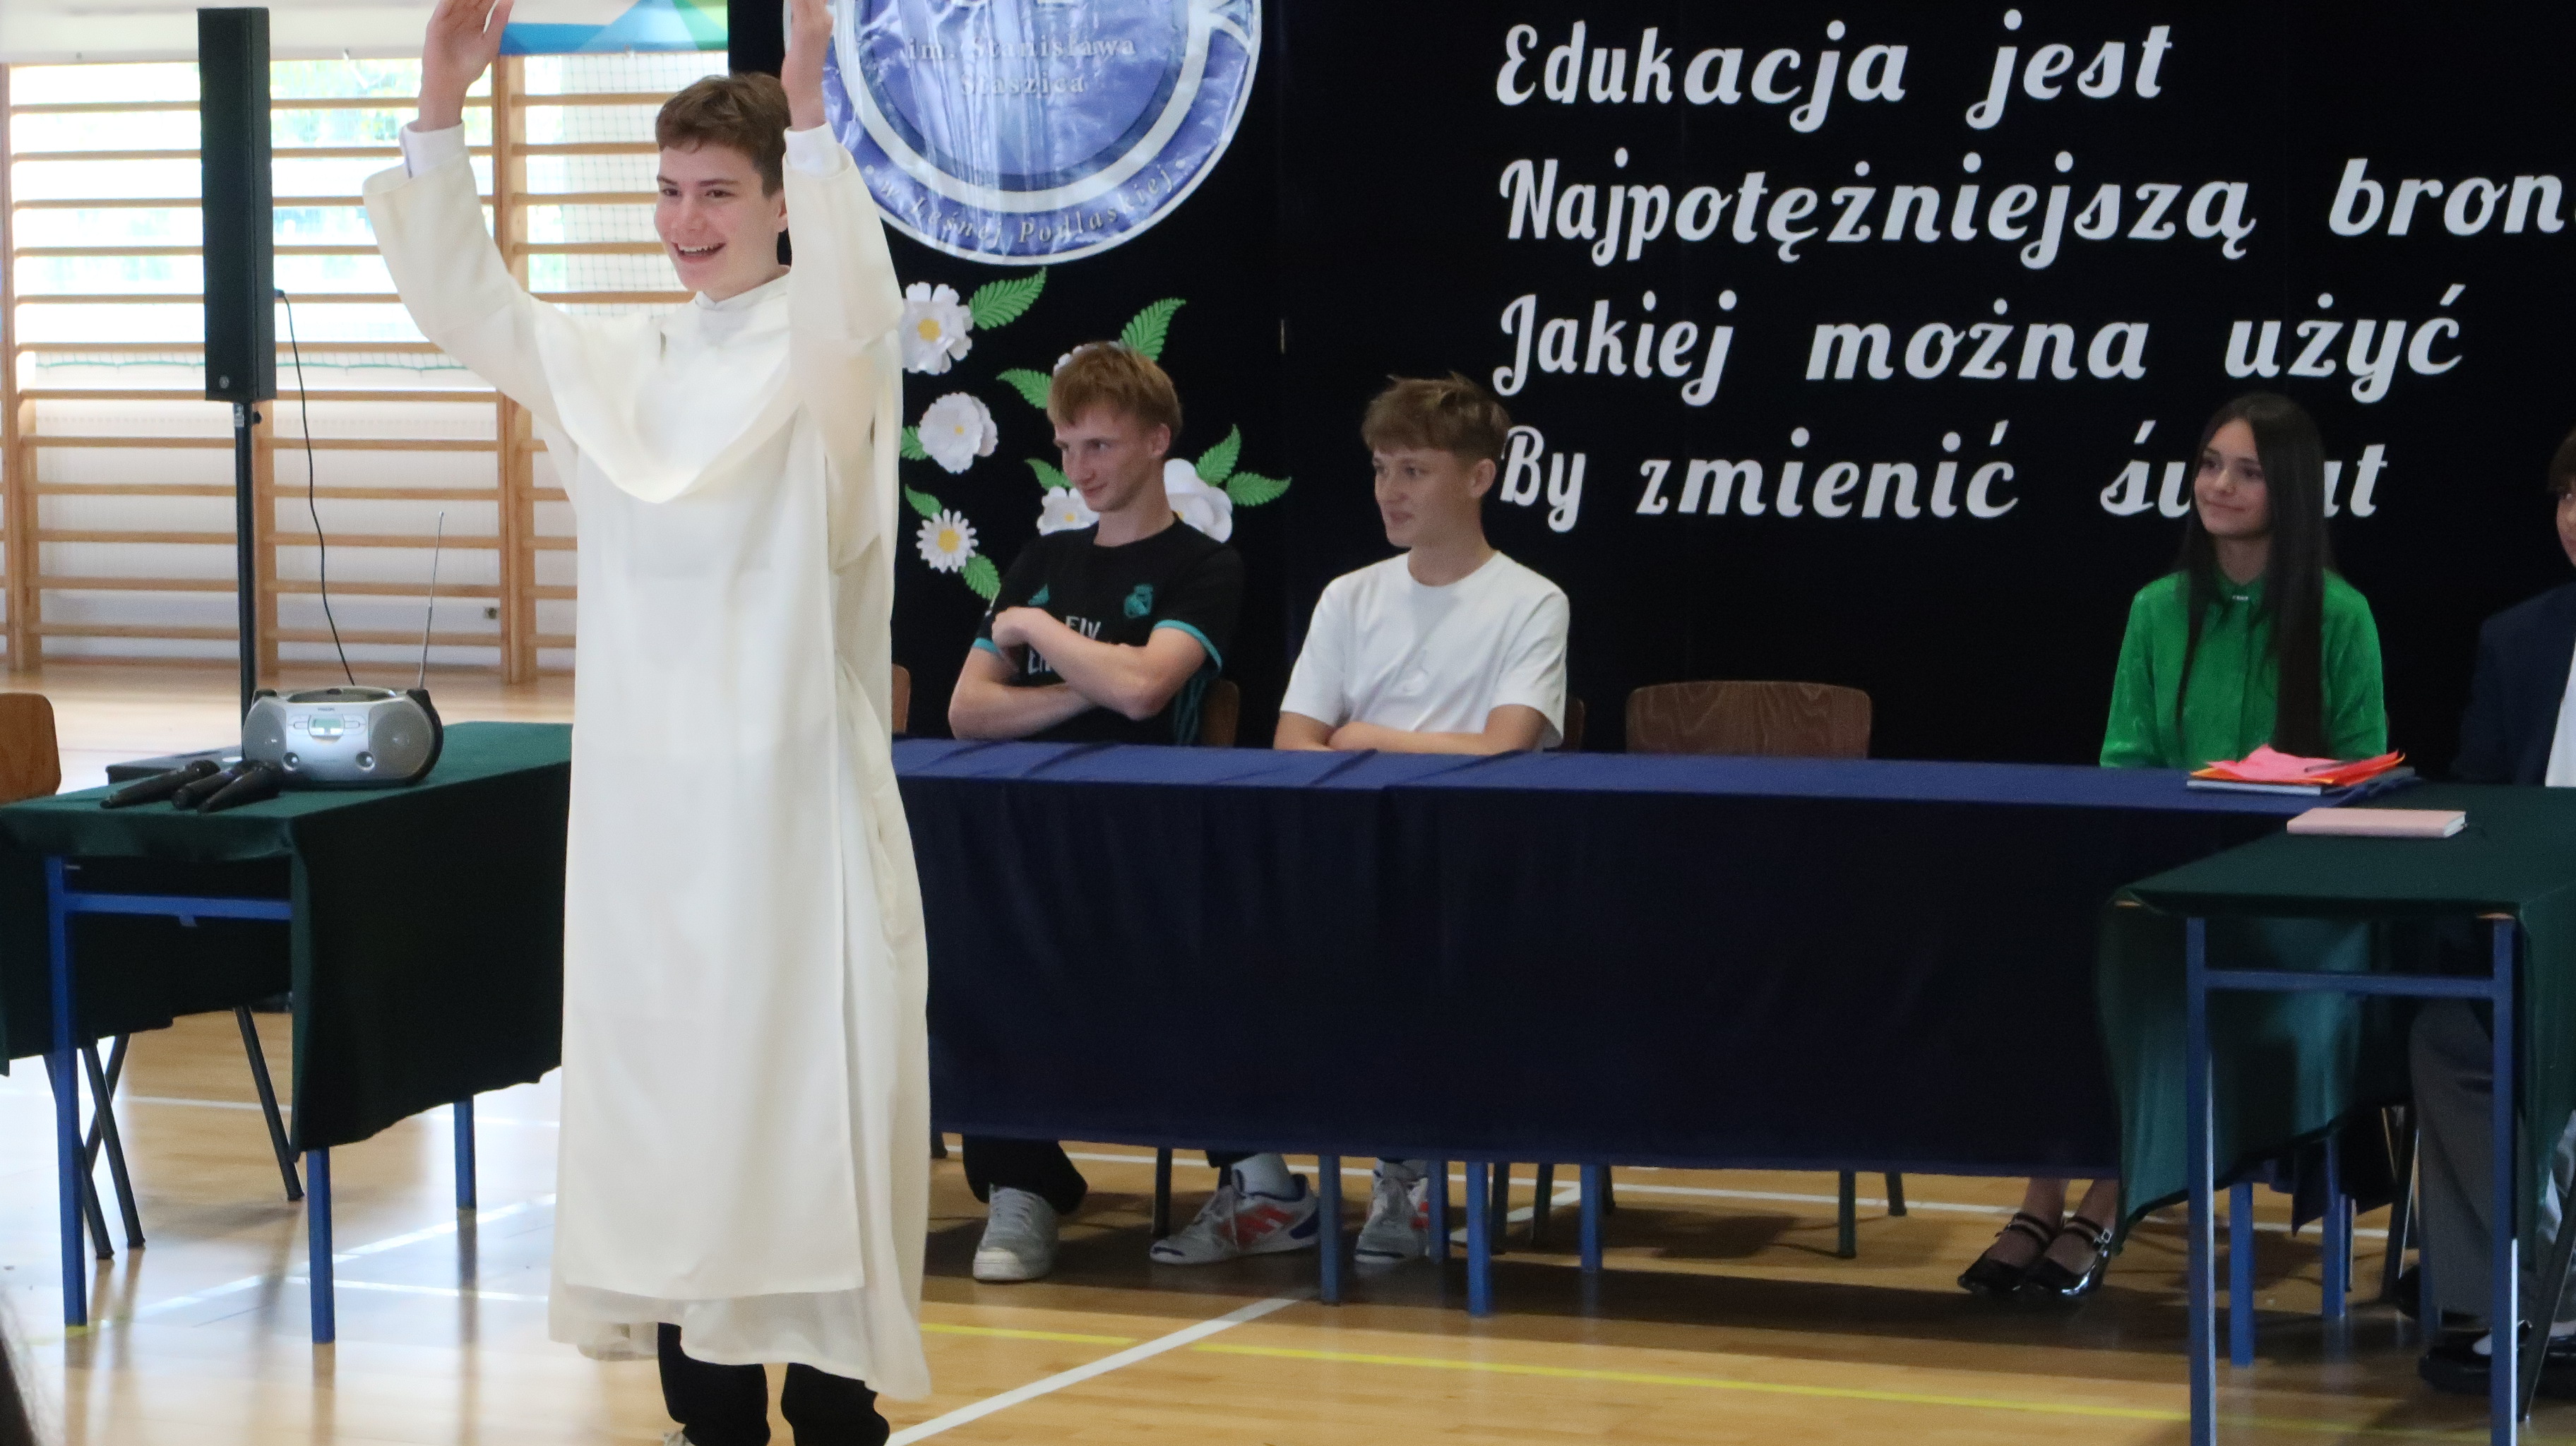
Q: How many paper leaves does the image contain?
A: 9